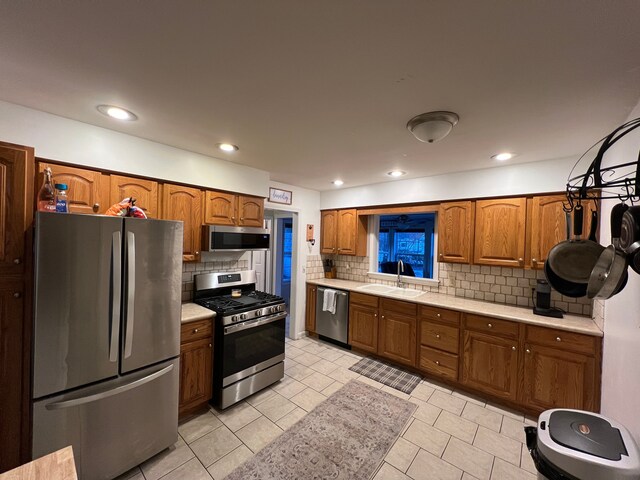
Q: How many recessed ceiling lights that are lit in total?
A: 5